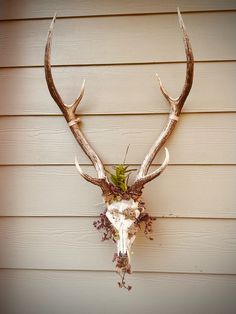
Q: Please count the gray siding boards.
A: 7